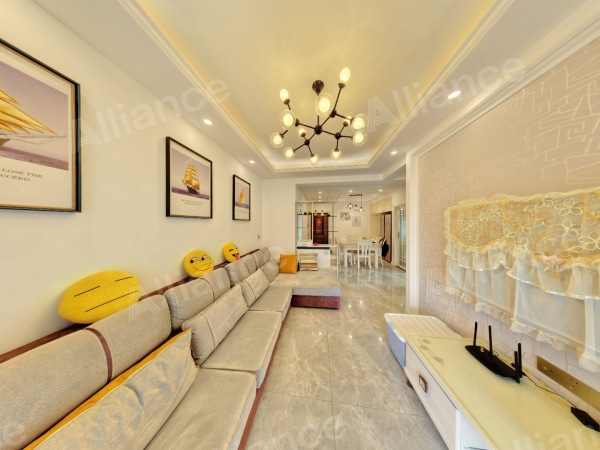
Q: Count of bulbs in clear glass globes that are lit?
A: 12